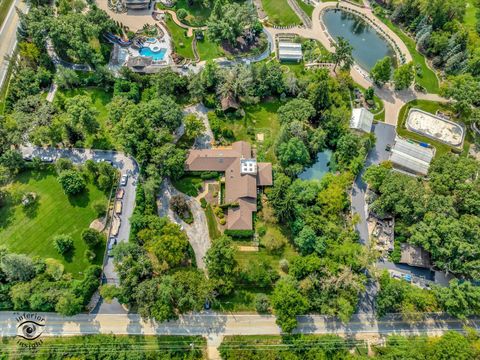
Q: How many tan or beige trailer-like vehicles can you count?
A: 3